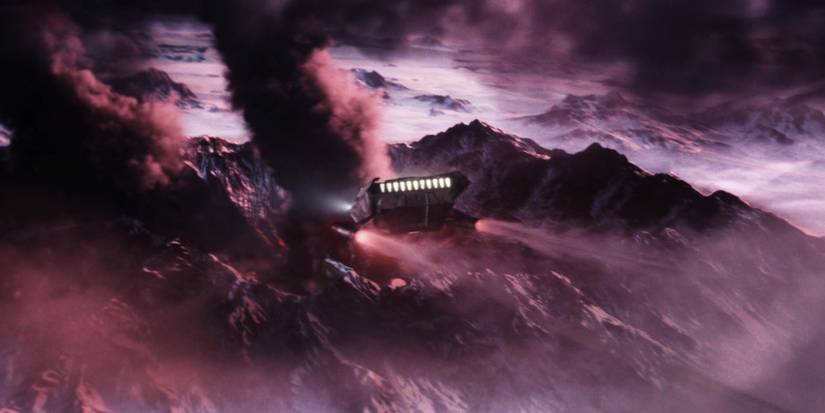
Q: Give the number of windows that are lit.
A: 11